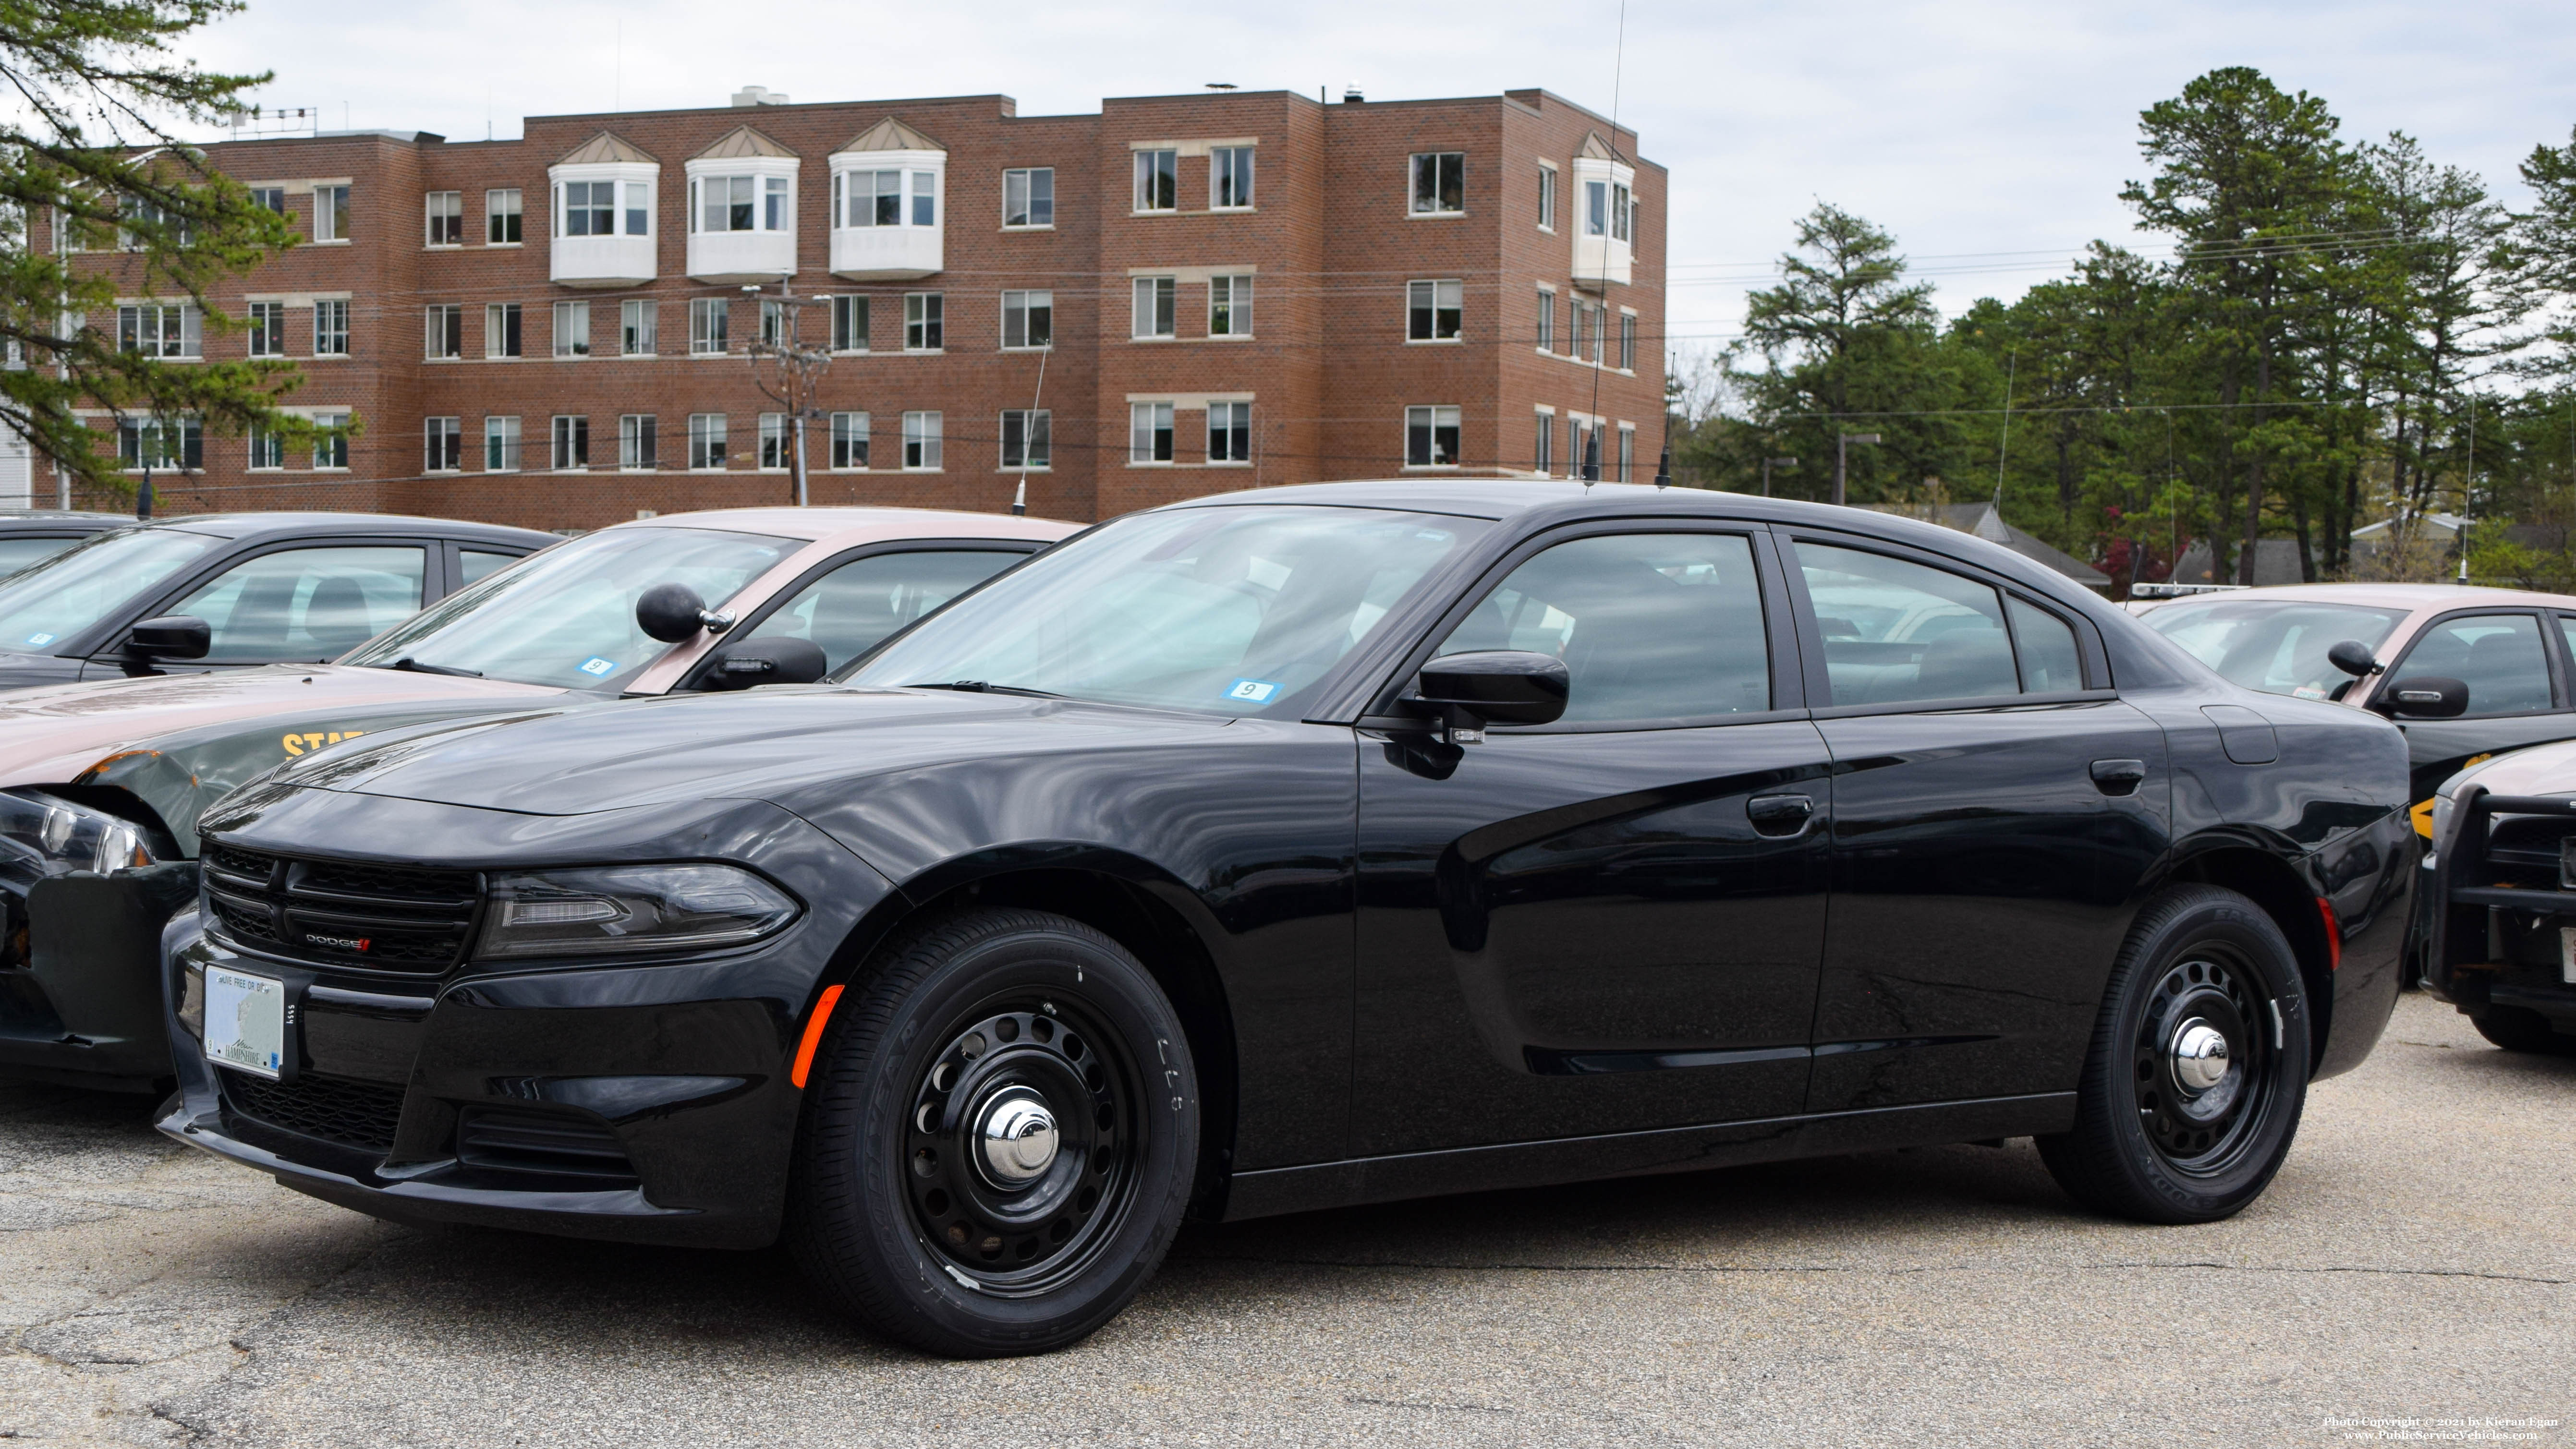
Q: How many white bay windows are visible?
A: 4